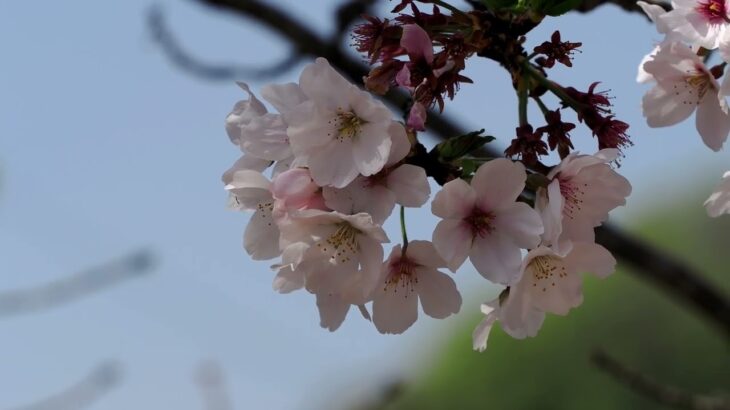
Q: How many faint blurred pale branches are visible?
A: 3